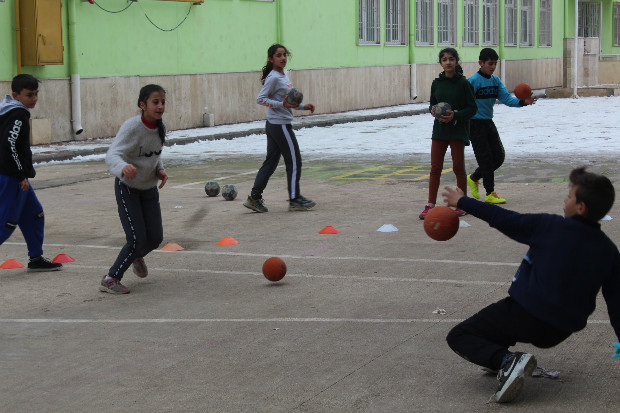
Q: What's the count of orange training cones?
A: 5